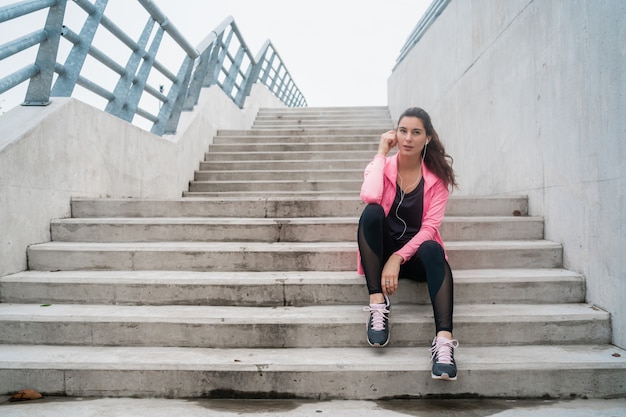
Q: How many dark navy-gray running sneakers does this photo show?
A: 2